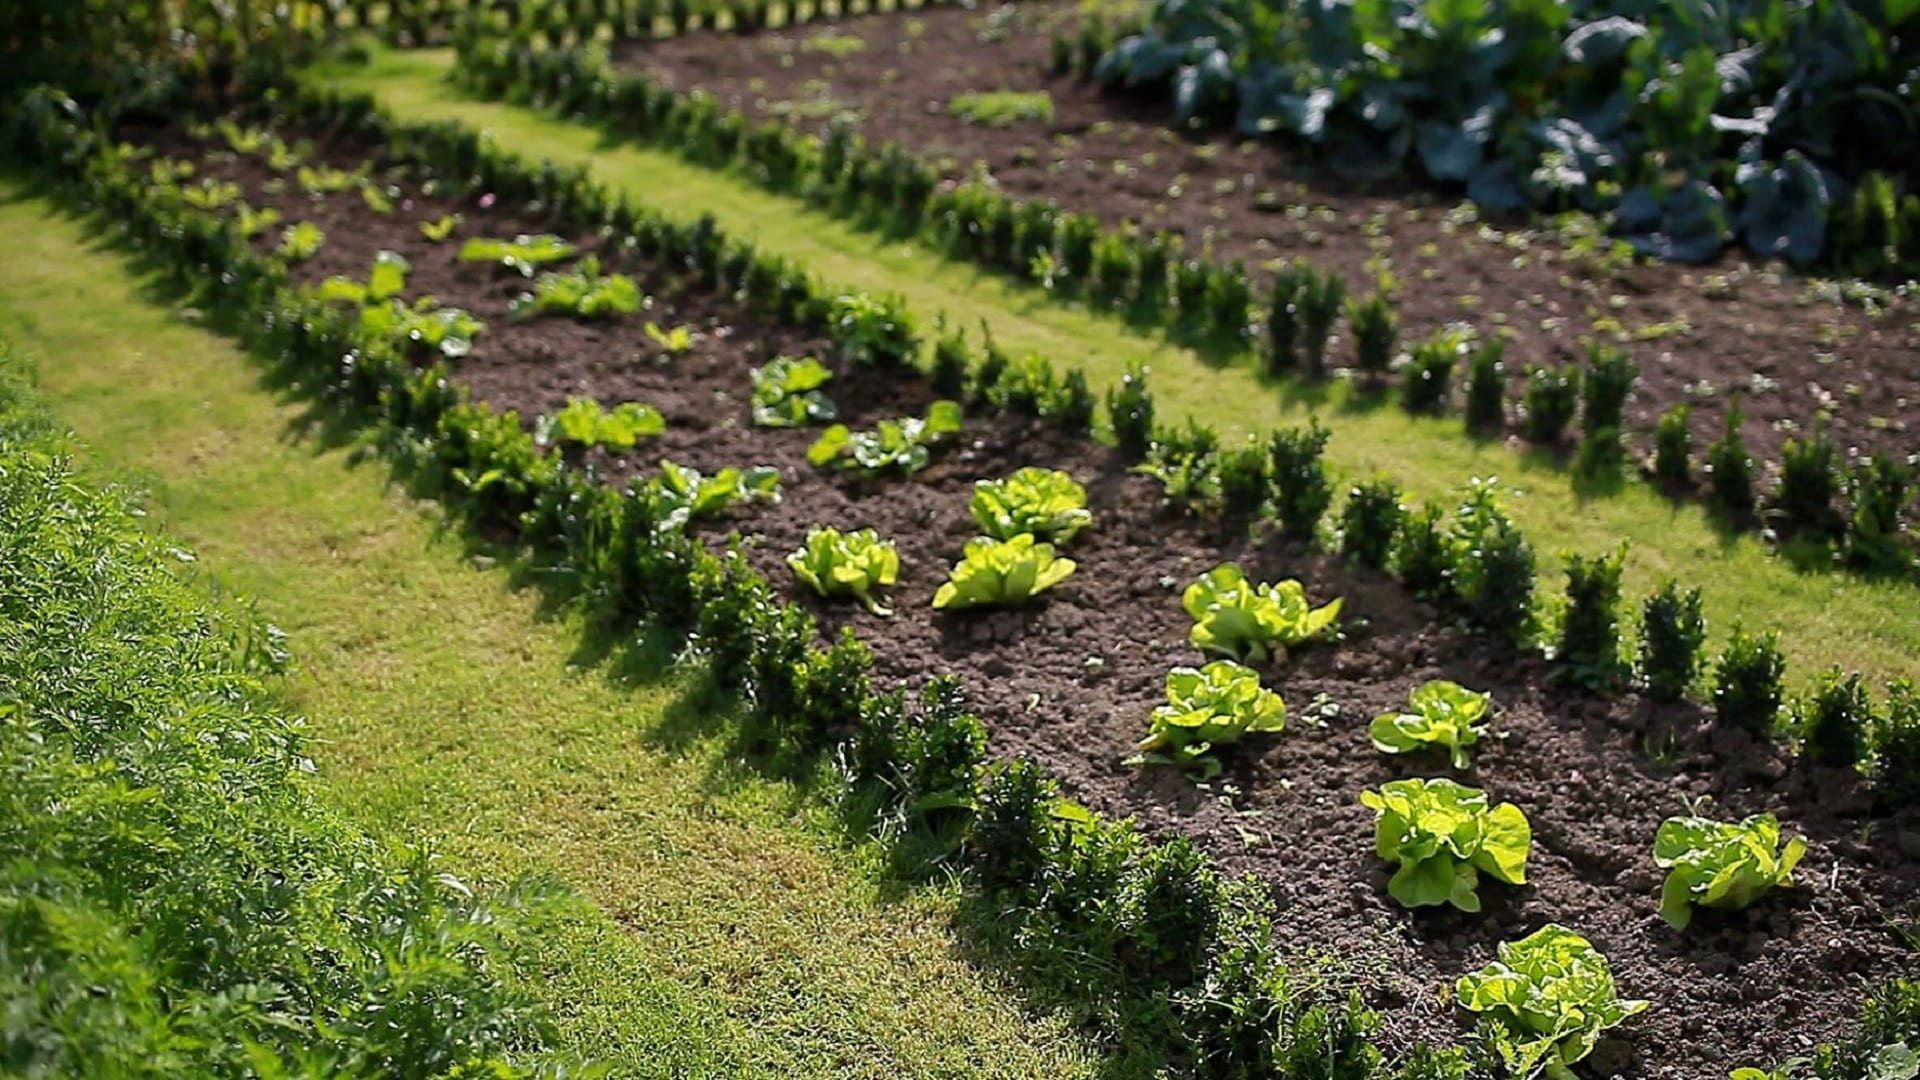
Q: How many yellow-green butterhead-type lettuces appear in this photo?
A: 9